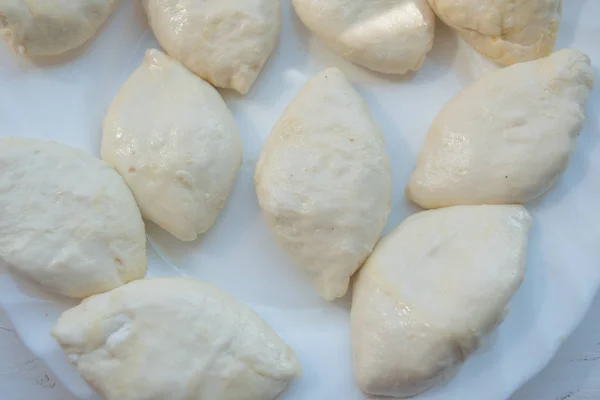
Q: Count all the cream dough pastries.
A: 10